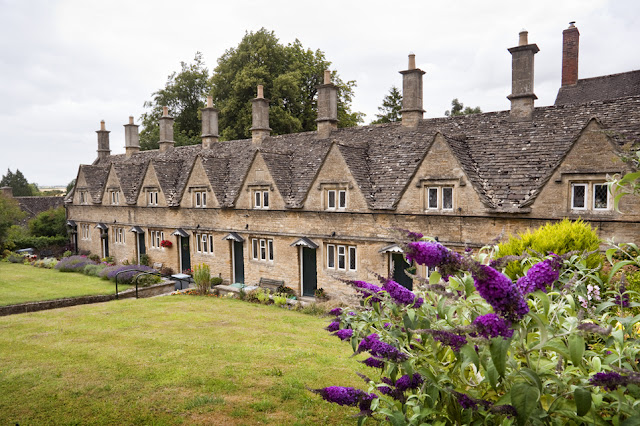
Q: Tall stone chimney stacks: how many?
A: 8